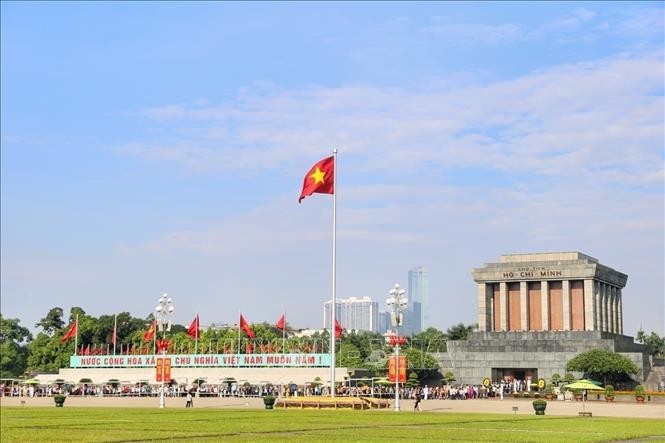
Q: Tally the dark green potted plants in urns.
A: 3